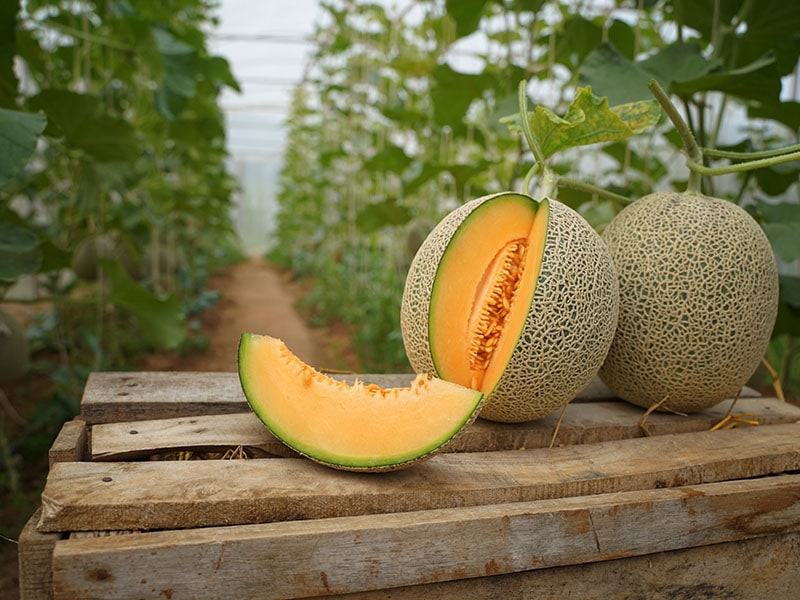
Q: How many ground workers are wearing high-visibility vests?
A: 0